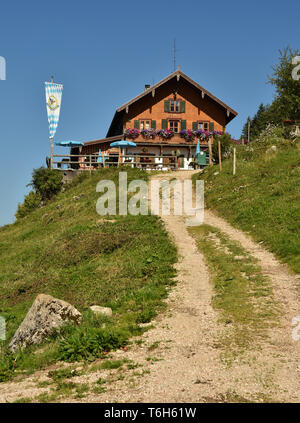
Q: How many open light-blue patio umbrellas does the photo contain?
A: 2